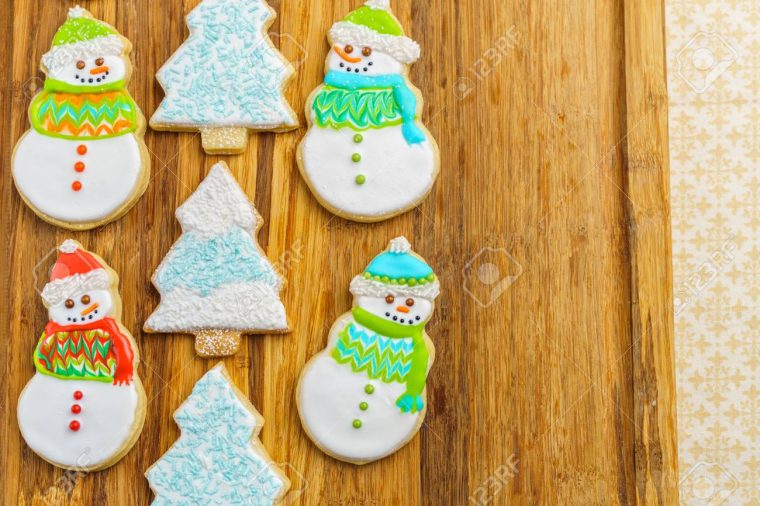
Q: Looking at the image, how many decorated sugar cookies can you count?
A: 7